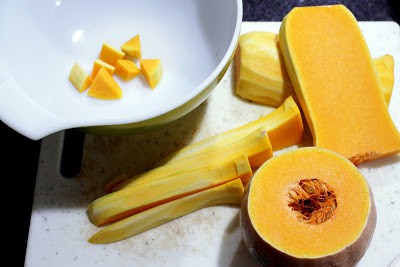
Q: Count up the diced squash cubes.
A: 7